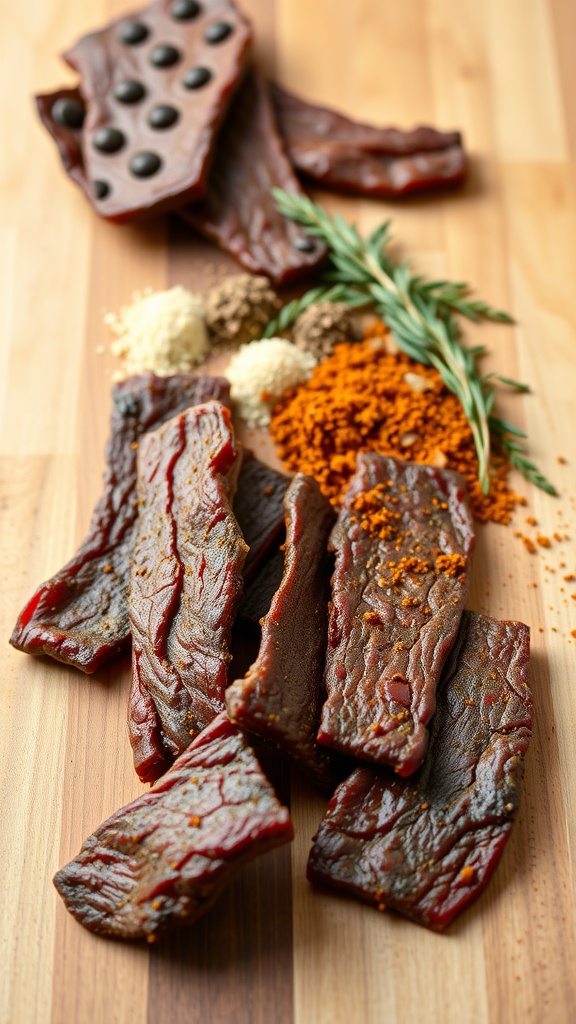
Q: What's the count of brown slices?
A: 11